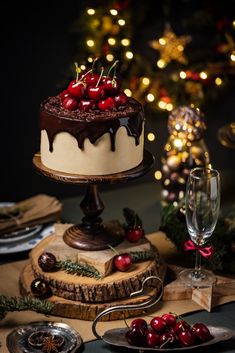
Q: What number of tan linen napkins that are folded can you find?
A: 1